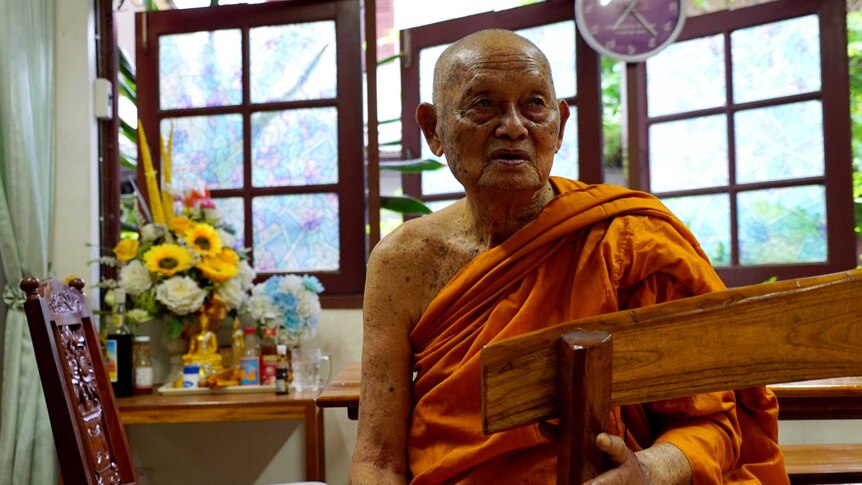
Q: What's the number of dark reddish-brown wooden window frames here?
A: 3